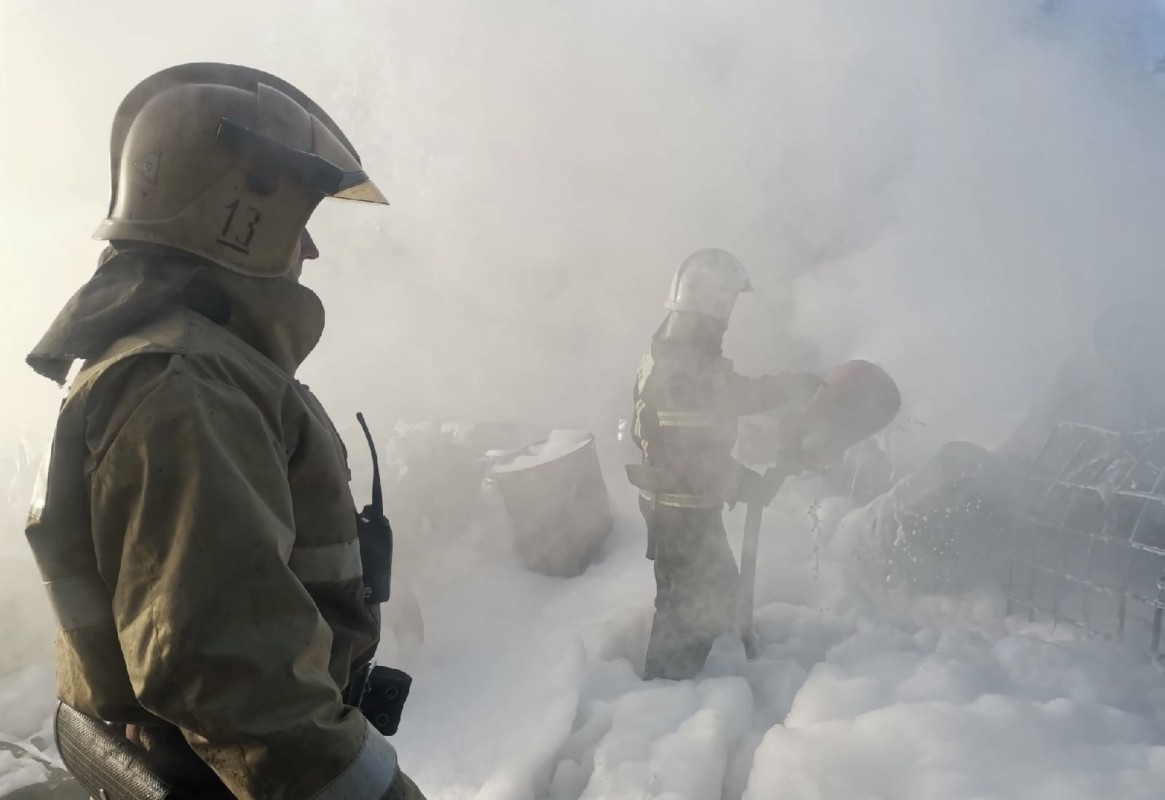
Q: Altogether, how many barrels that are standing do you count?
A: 1